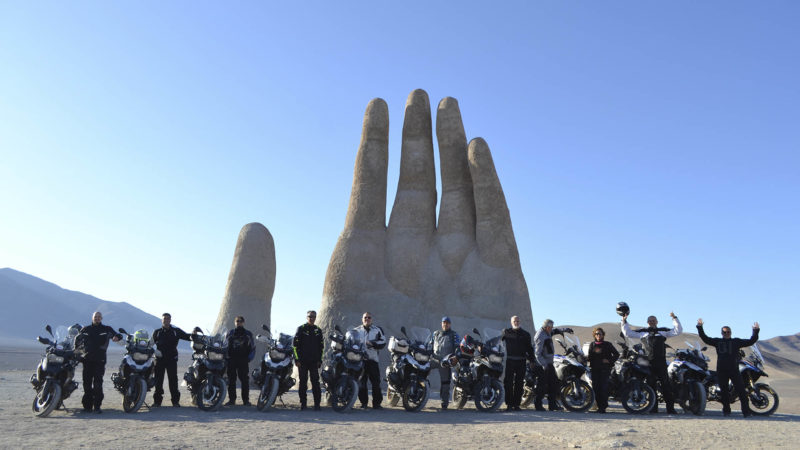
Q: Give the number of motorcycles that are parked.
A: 11